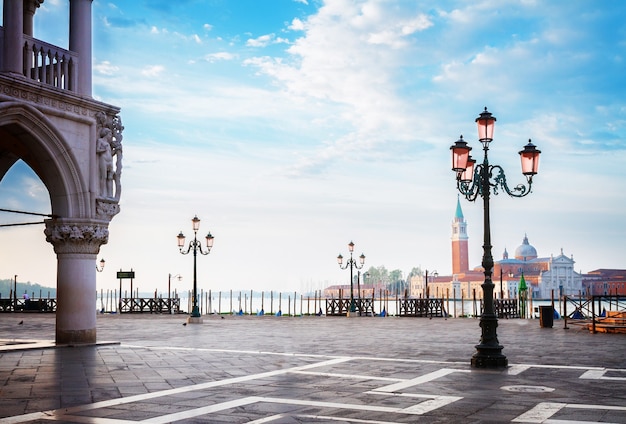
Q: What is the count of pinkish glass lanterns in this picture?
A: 11